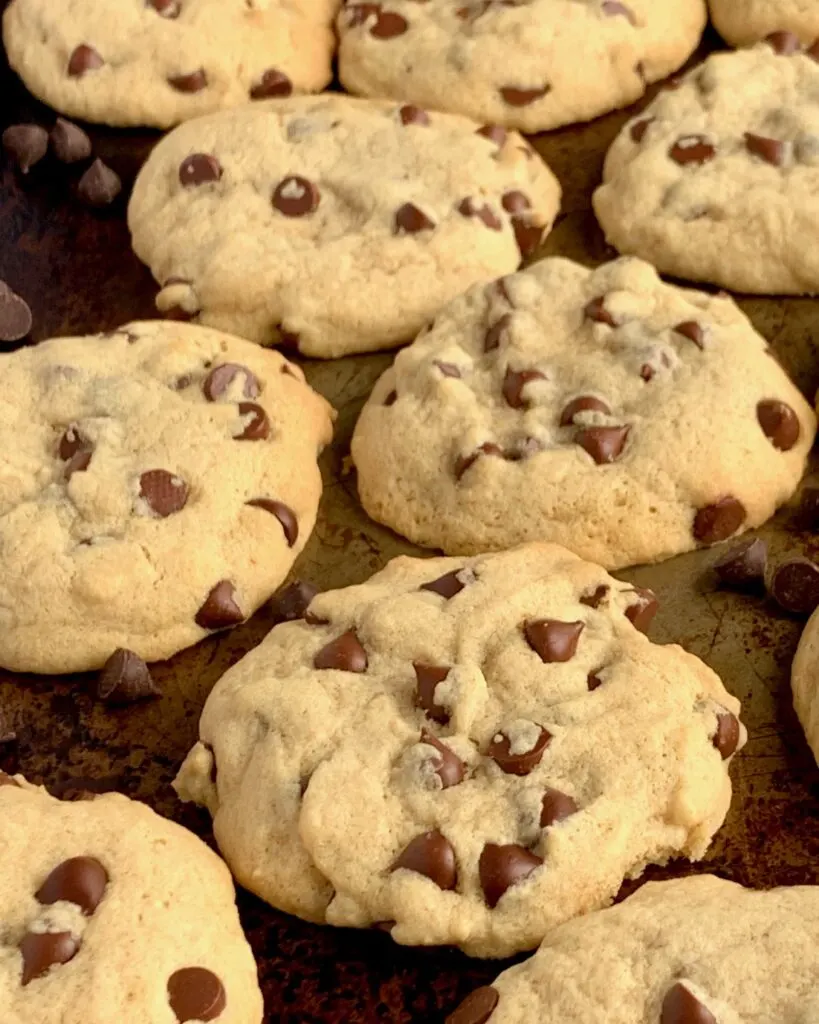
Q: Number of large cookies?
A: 11